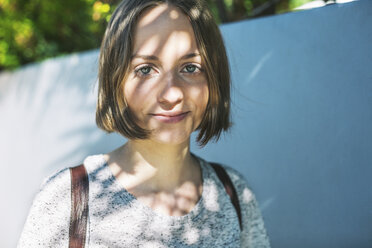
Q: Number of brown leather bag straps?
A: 2